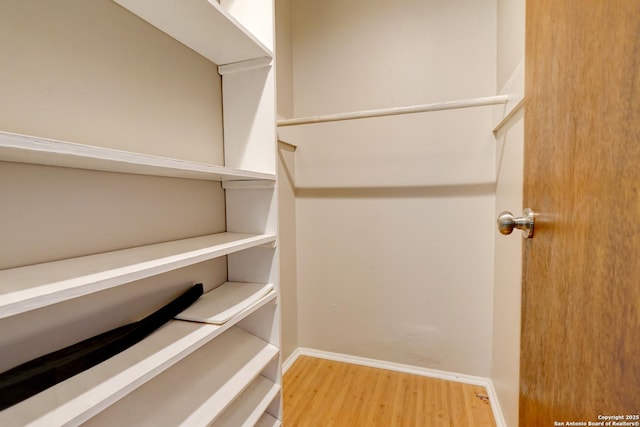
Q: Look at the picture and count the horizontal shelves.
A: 7